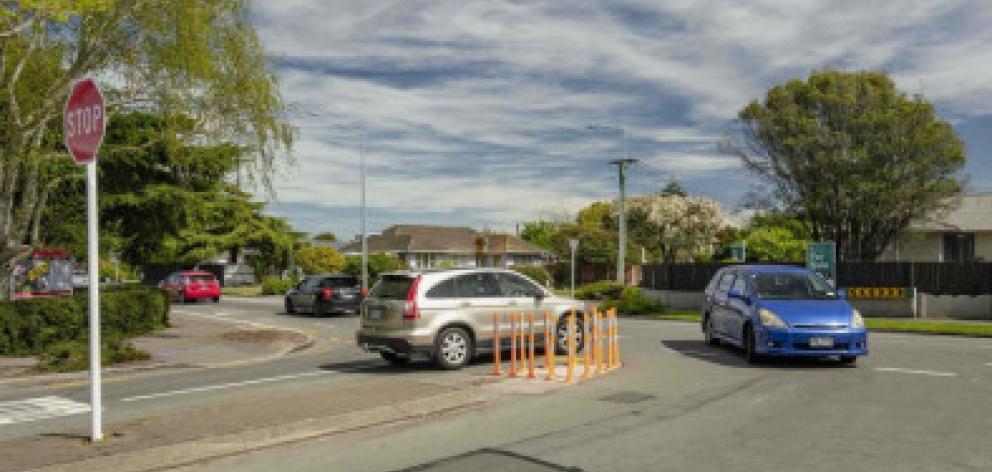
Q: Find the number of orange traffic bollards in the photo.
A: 13